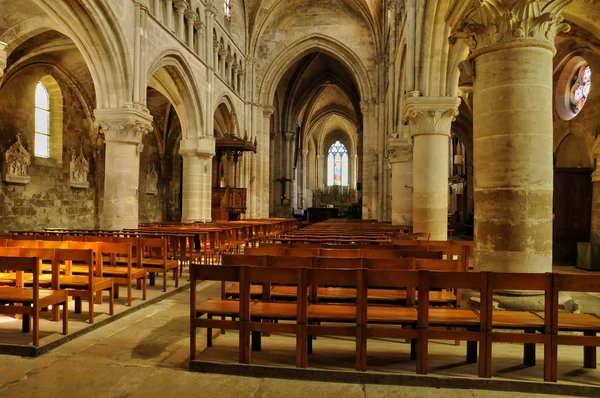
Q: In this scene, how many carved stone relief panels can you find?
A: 3